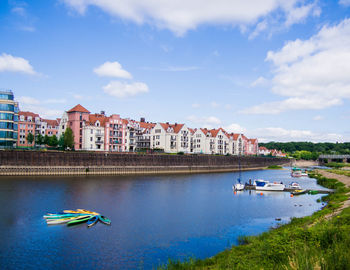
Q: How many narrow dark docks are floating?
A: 1